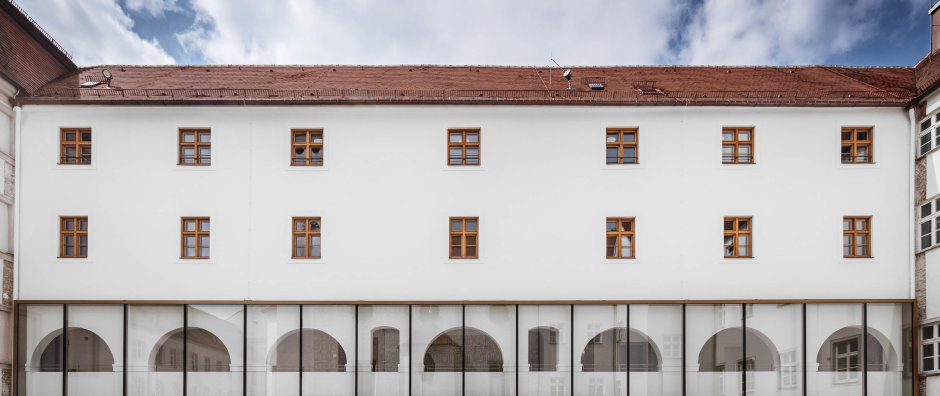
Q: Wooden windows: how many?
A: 14